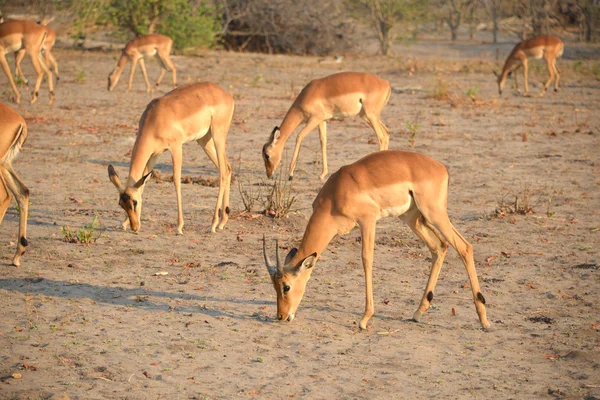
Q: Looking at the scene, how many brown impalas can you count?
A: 8